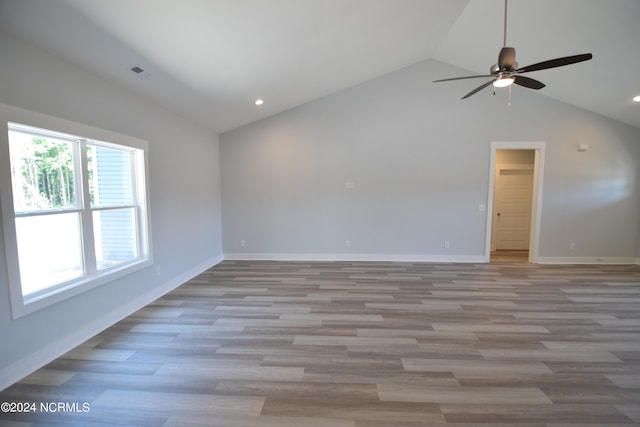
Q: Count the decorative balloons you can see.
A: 0